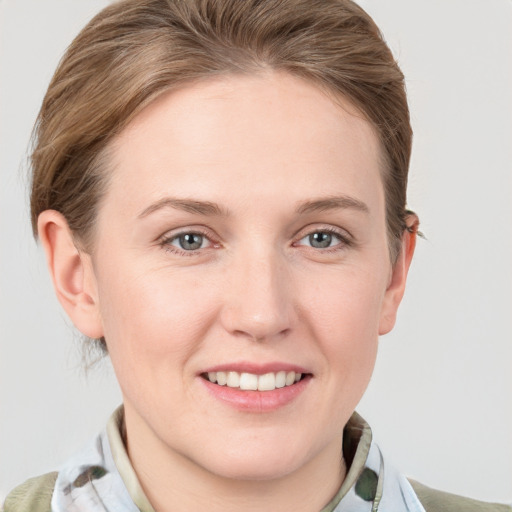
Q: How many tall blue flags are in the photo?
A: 0